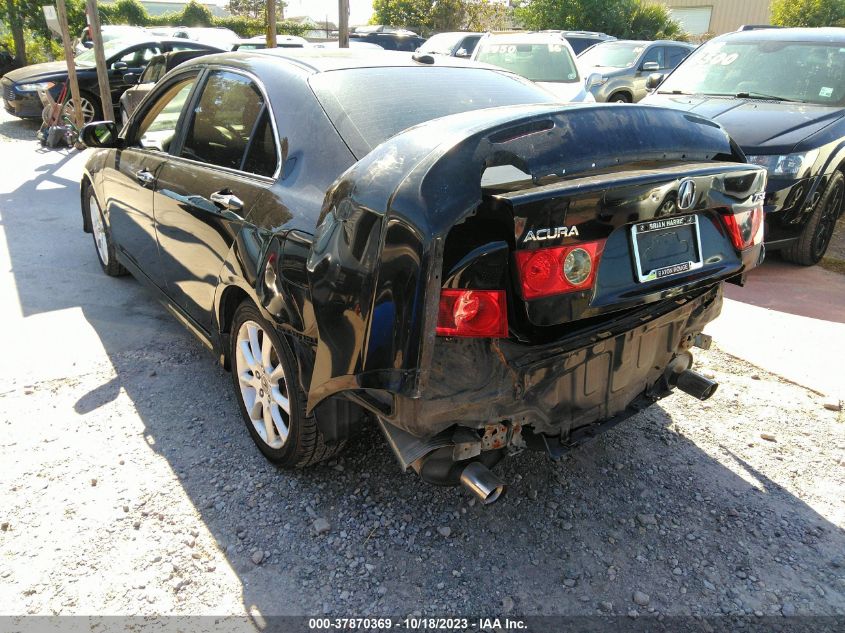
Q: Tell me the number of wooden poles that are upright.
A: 4